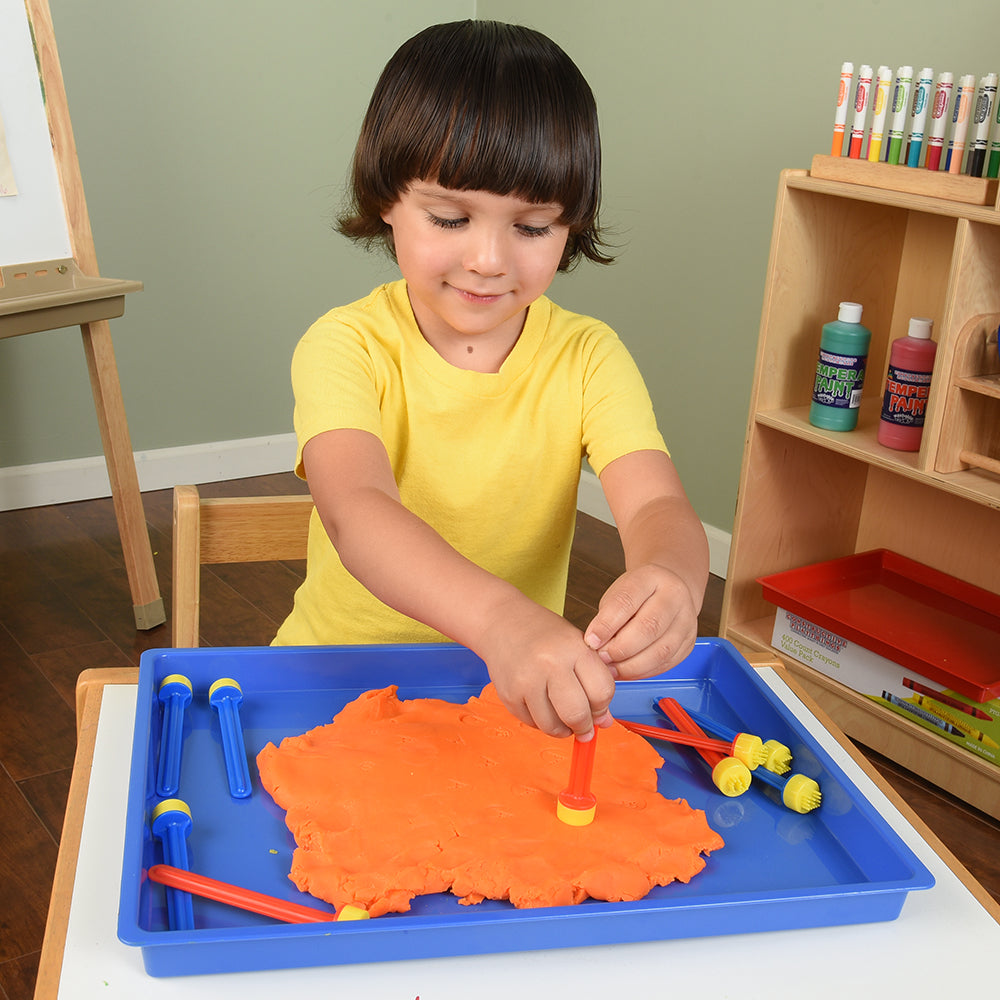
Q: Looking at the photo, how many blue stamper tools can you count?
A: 5